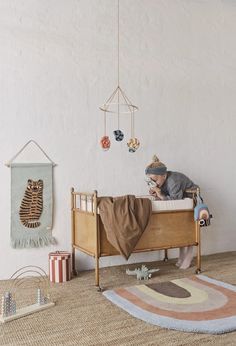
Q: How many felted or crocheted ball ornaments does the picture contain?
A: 3